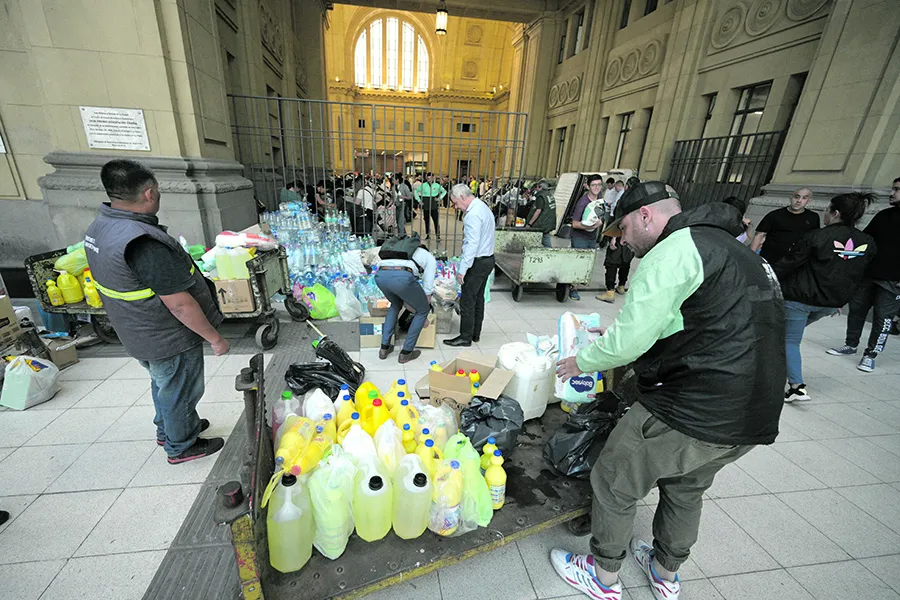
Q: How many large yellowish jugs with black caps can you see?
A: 3